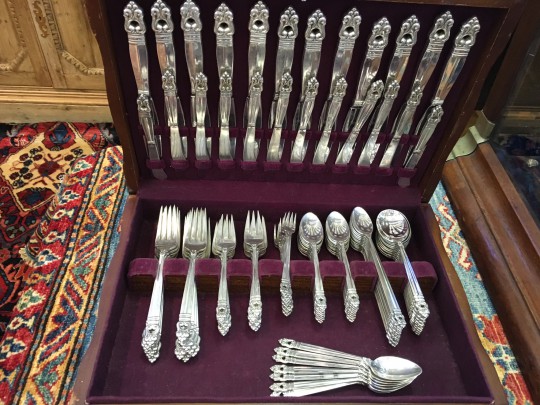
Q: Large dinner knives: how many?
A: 12